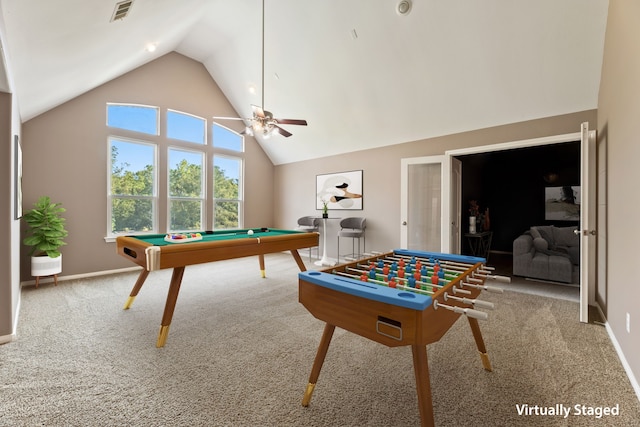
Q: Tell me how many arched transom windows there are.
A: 3